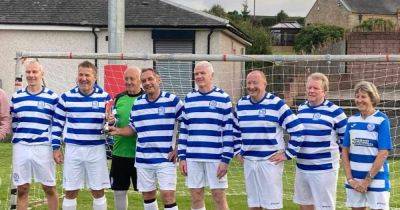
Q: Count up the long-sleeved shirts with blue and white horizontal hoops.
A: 6